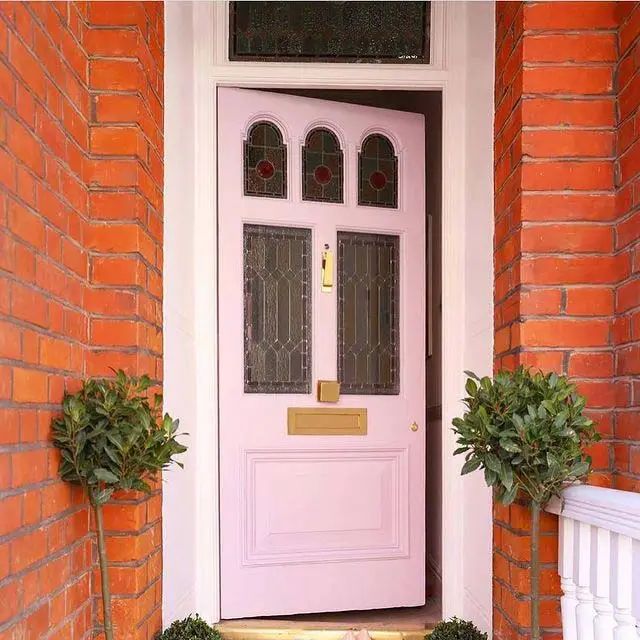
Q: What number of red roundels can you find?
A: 3